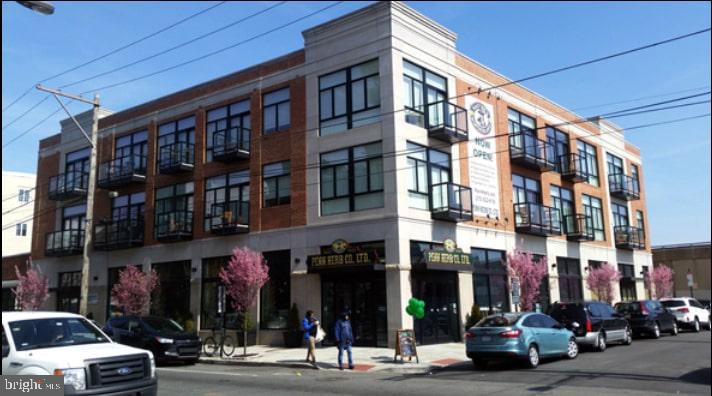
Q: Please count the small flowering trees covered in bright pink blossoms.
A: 6